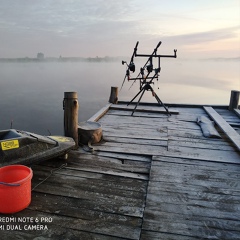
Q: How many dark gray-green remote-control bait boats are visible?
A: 1